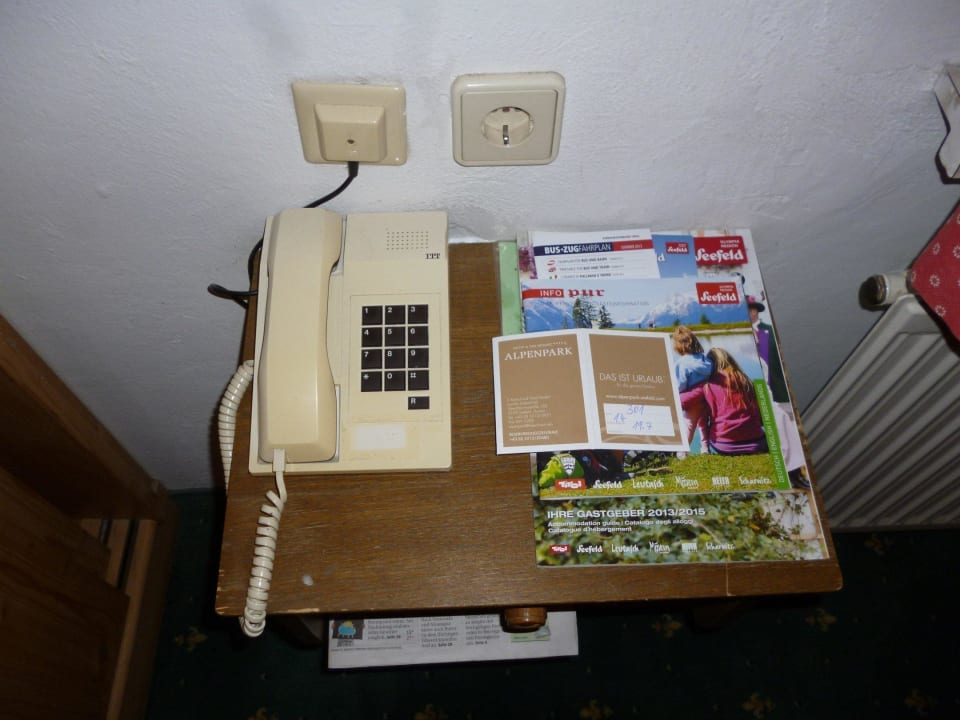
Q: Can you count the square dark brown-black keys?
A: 12